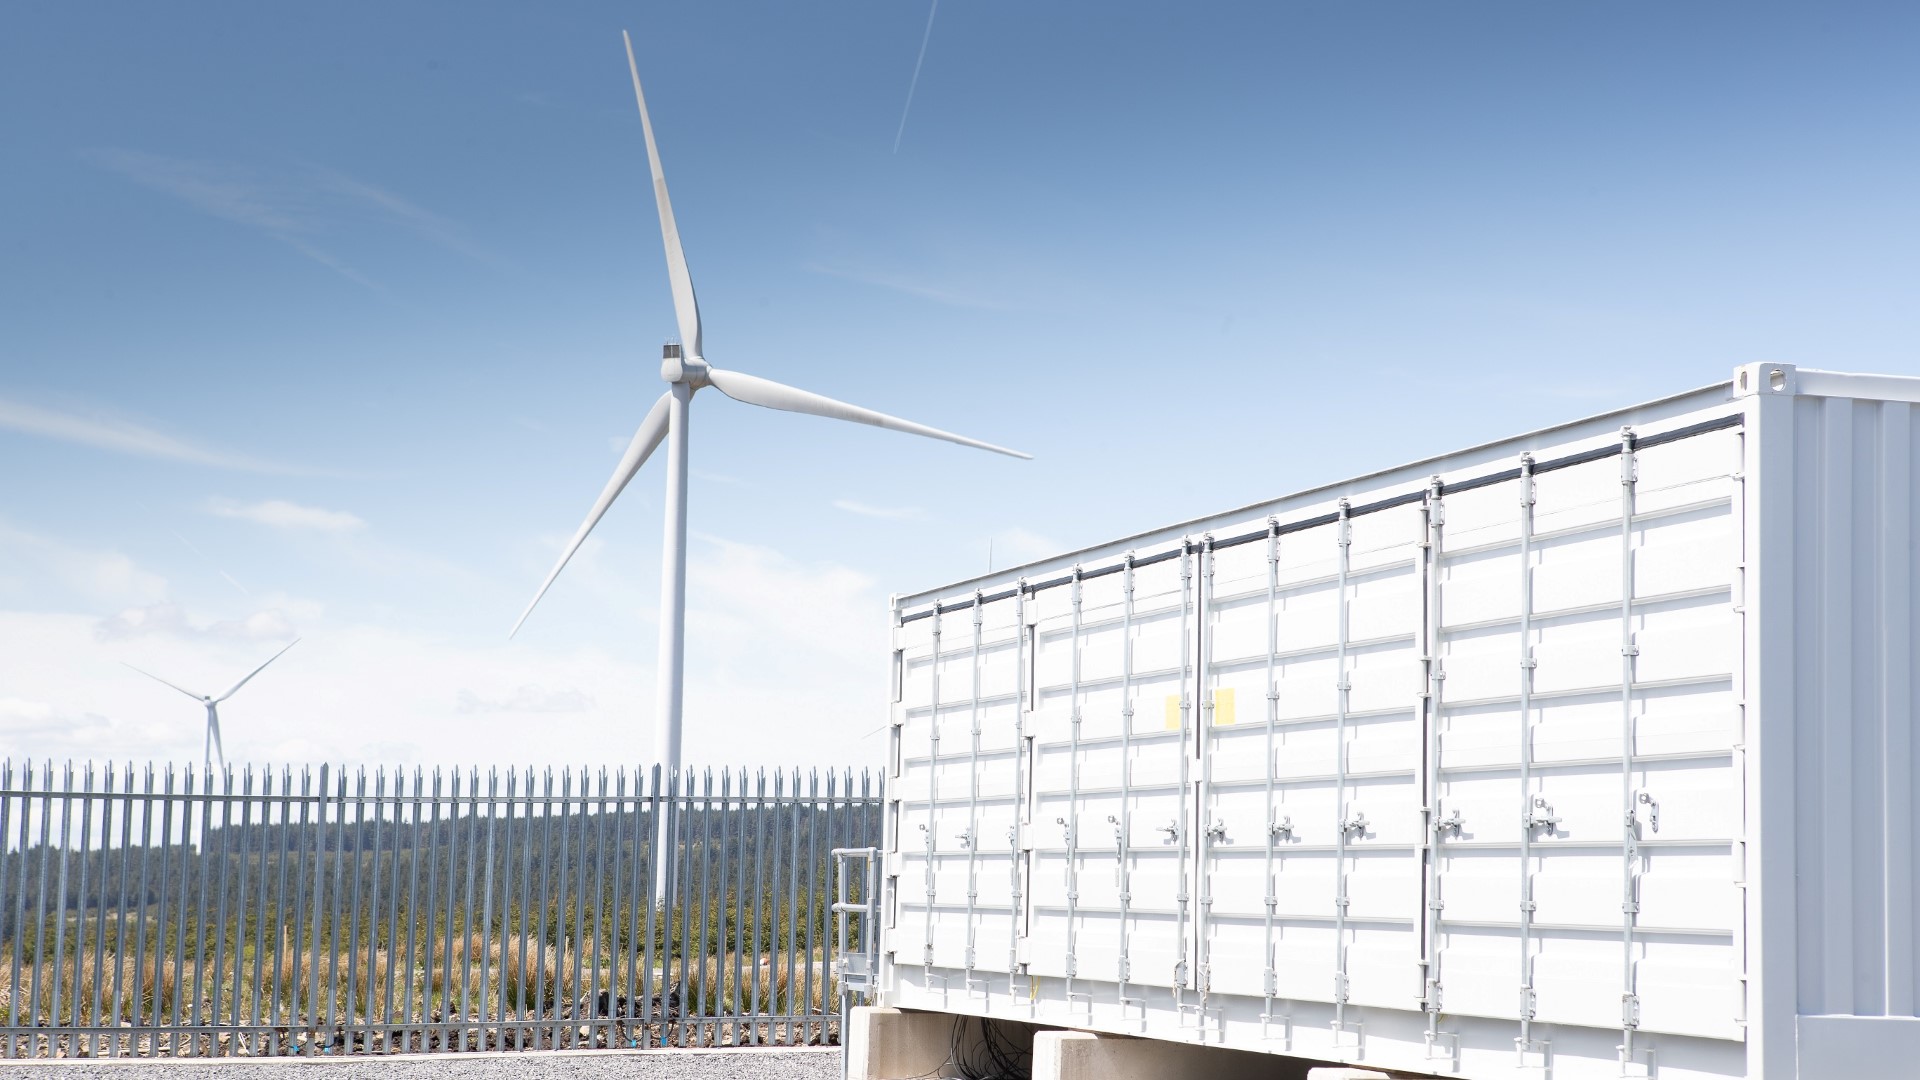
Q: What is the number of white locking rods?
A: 12